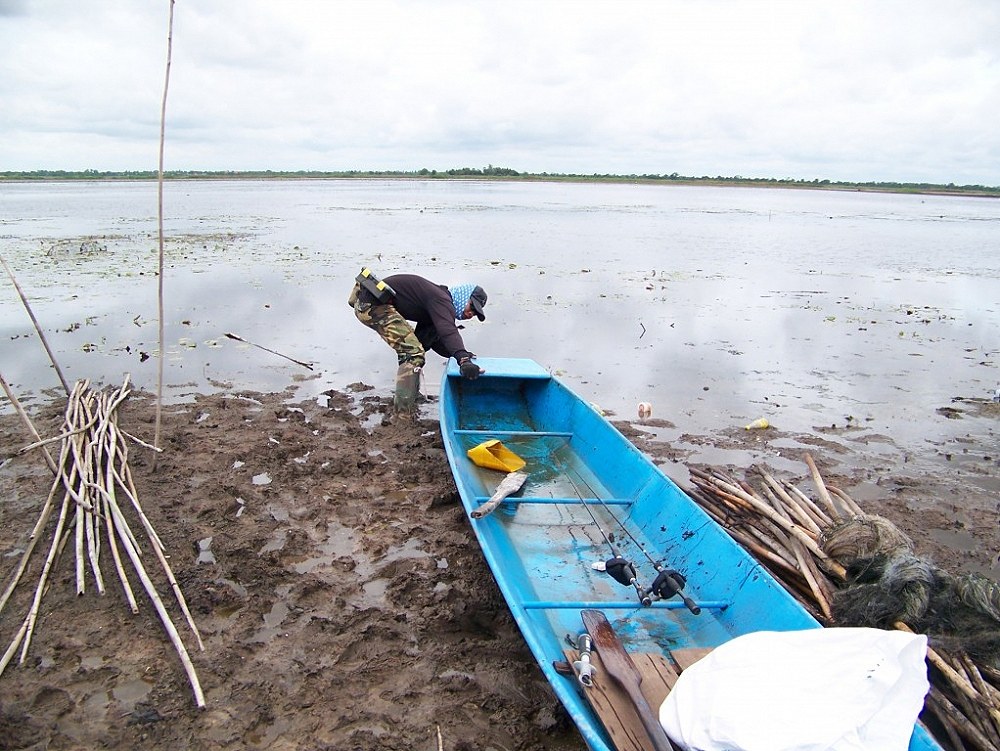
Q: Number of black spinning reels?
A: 2